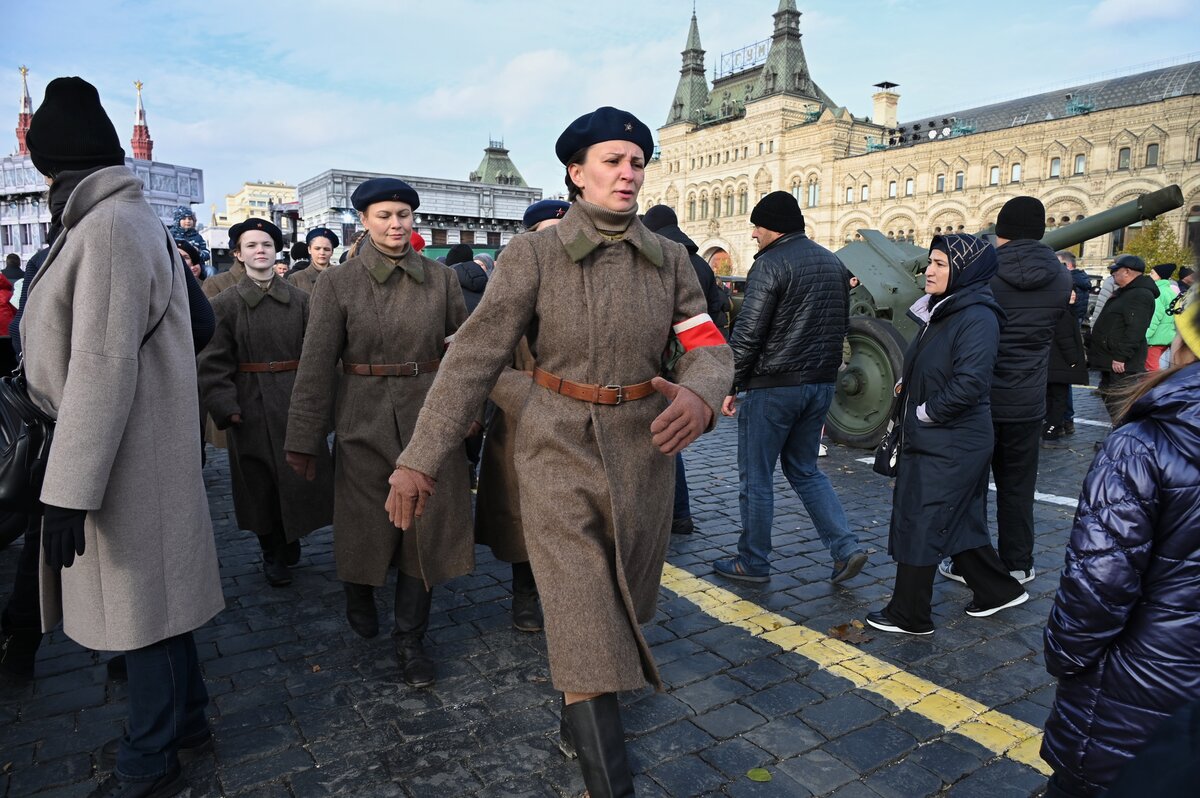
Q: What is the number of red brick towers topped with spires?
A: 2